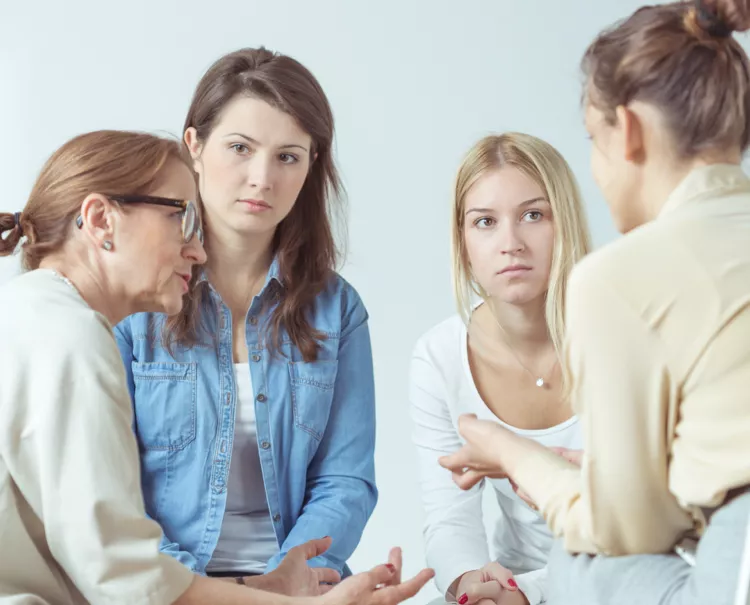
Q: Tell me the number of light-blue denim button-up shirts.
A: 1